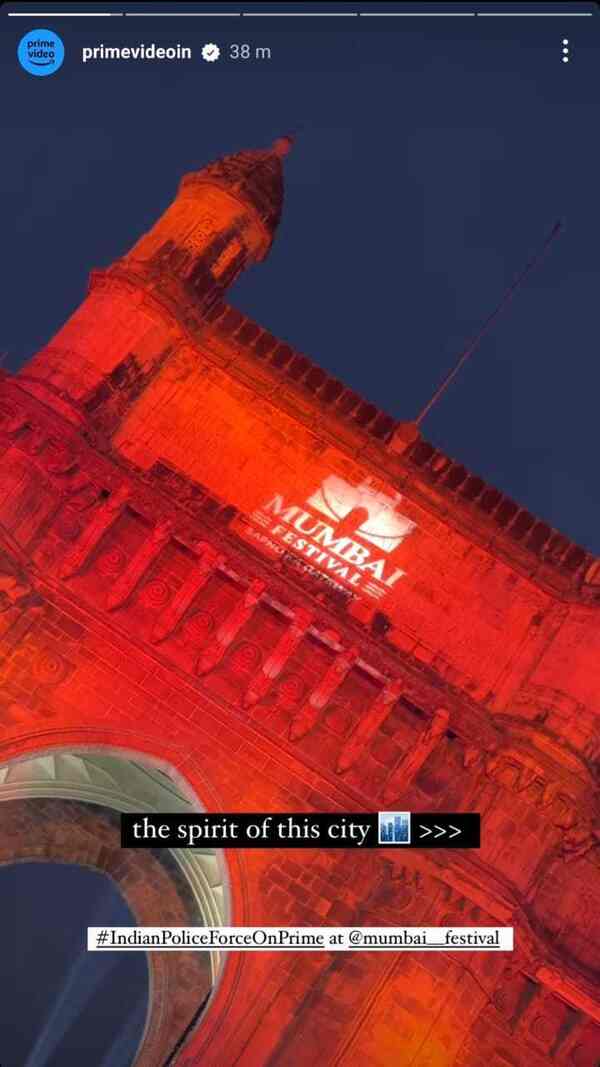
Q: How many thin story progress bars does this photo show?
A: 5